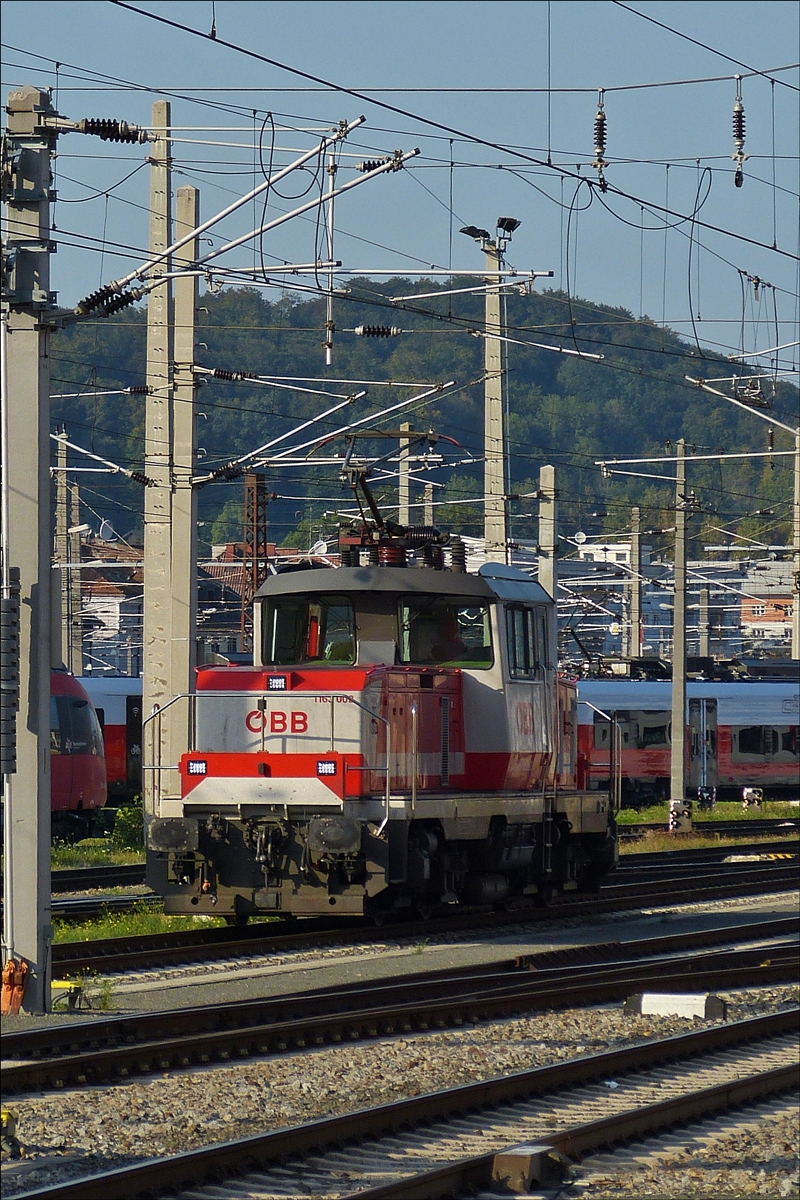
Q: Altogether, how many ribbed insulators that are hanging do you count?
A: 2